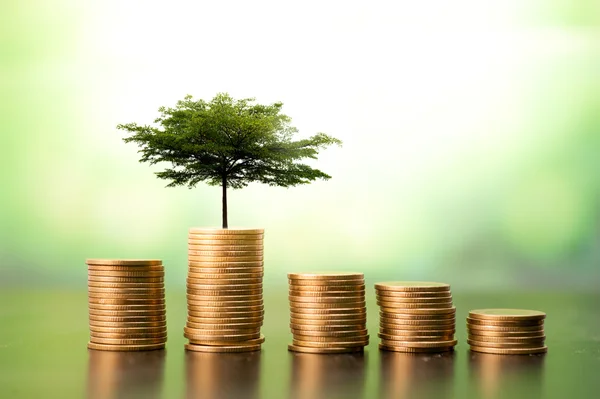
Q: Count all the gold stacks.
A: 5